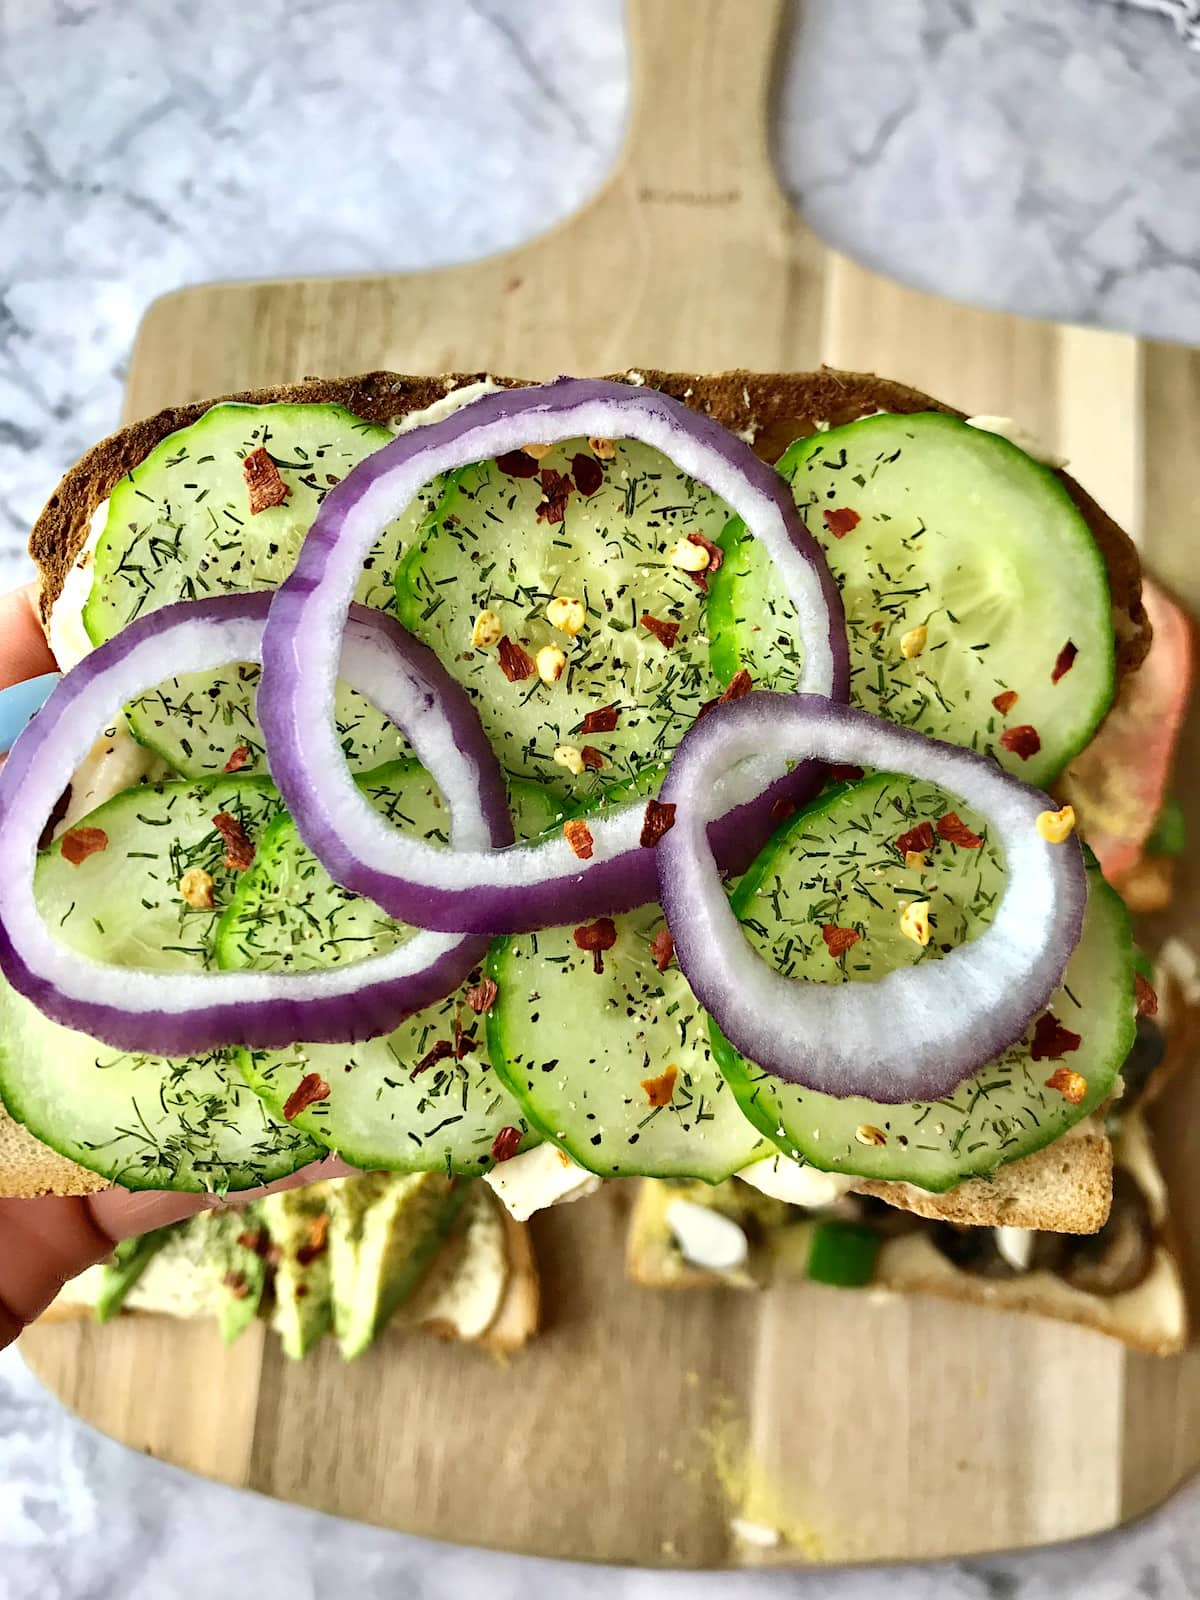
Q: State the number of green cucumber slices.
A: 7